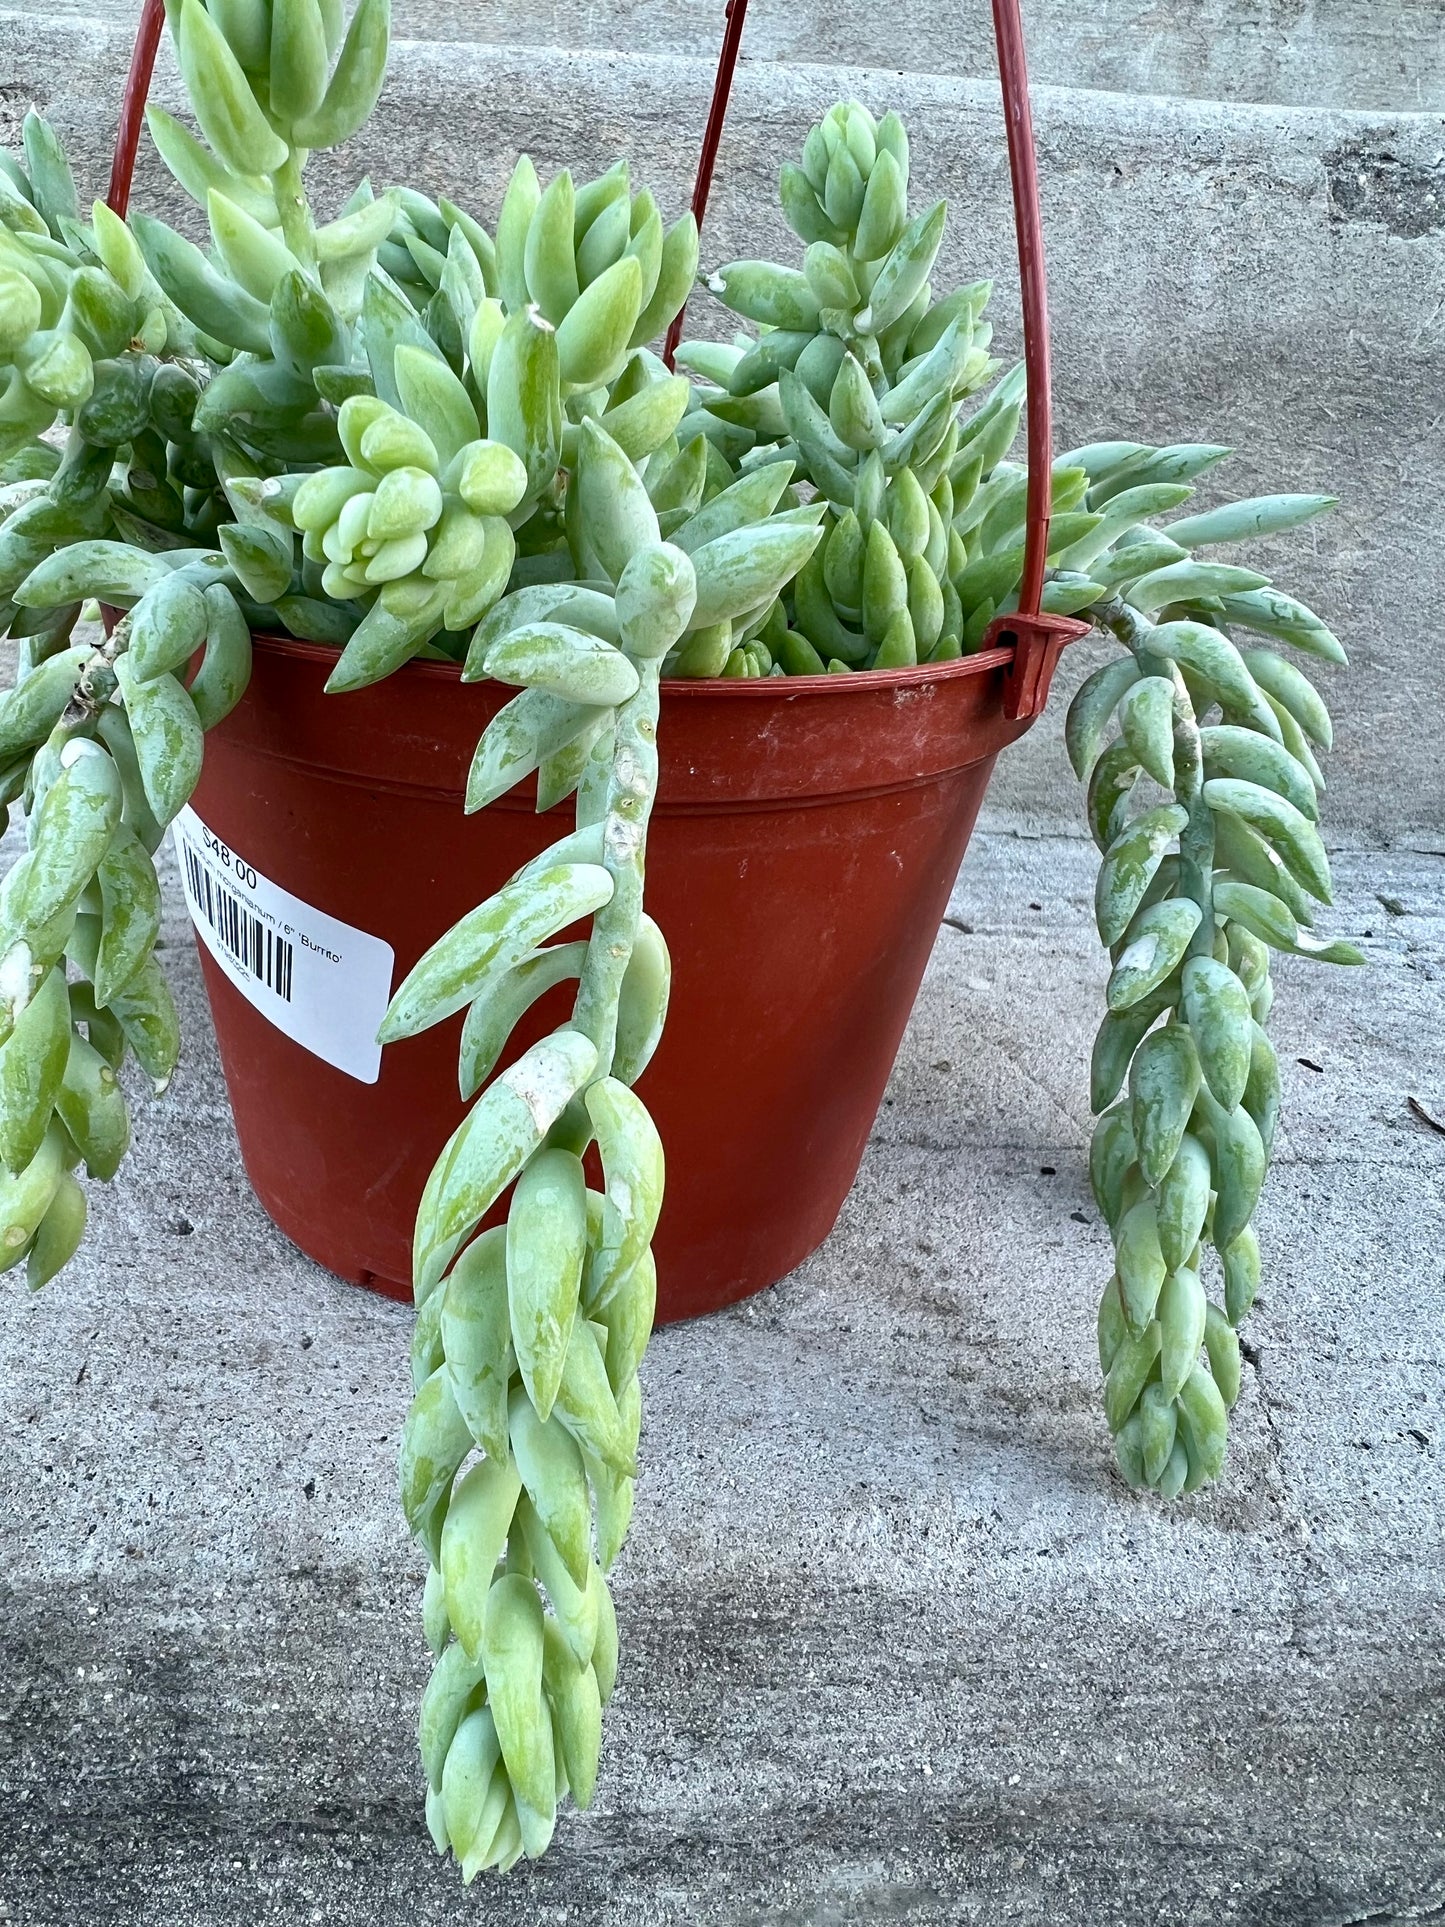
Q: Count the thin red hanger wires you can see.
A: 3